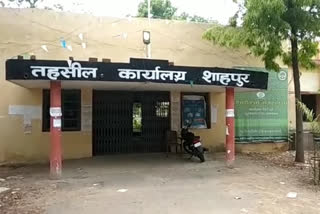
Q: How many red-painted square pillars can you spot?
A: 2